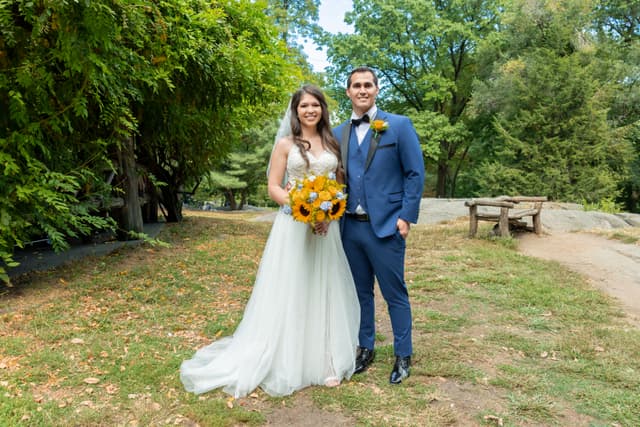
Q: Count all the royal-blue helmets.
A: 0